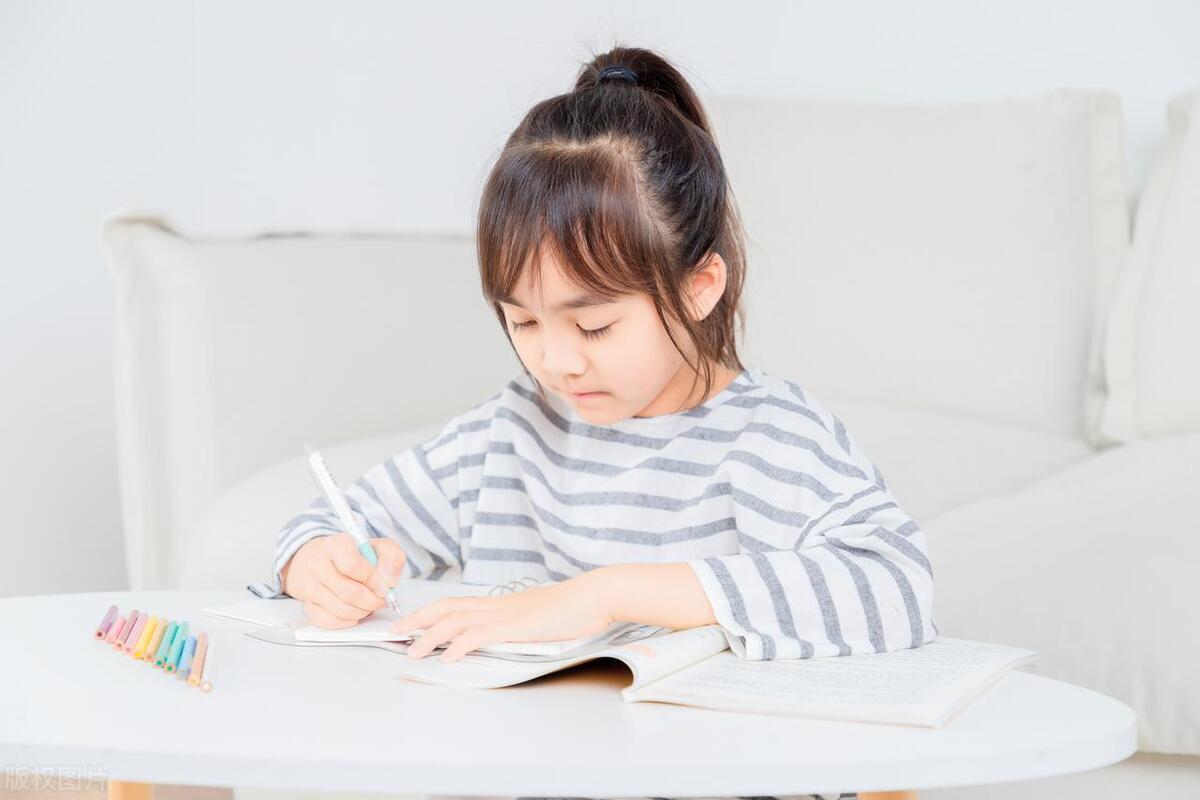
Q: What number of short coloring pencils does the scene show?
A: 11